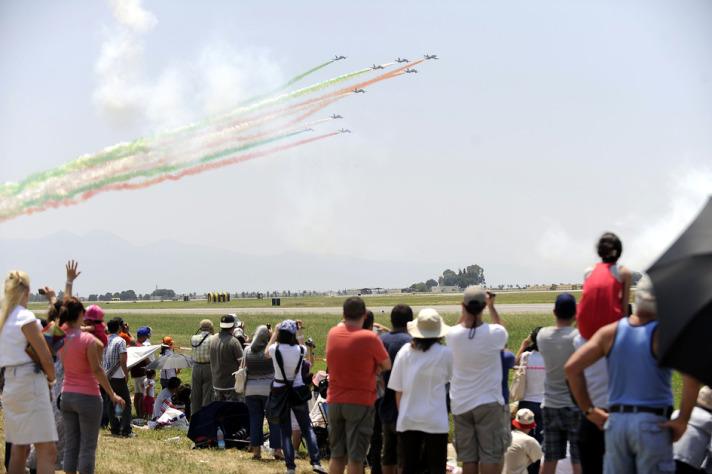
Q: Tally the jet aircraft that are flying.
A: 9